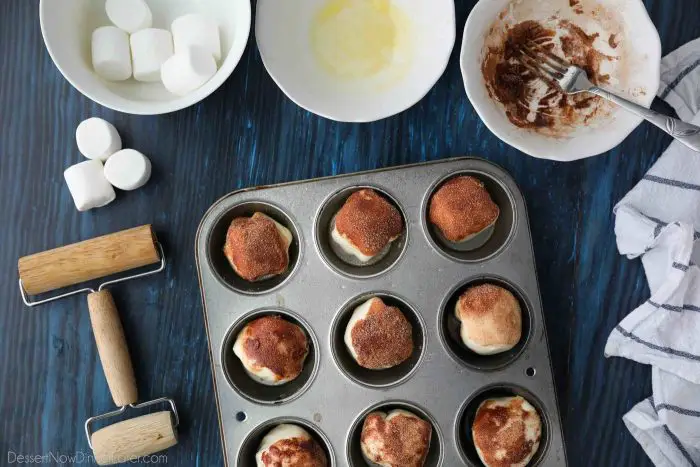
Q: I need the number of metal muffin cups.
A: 9